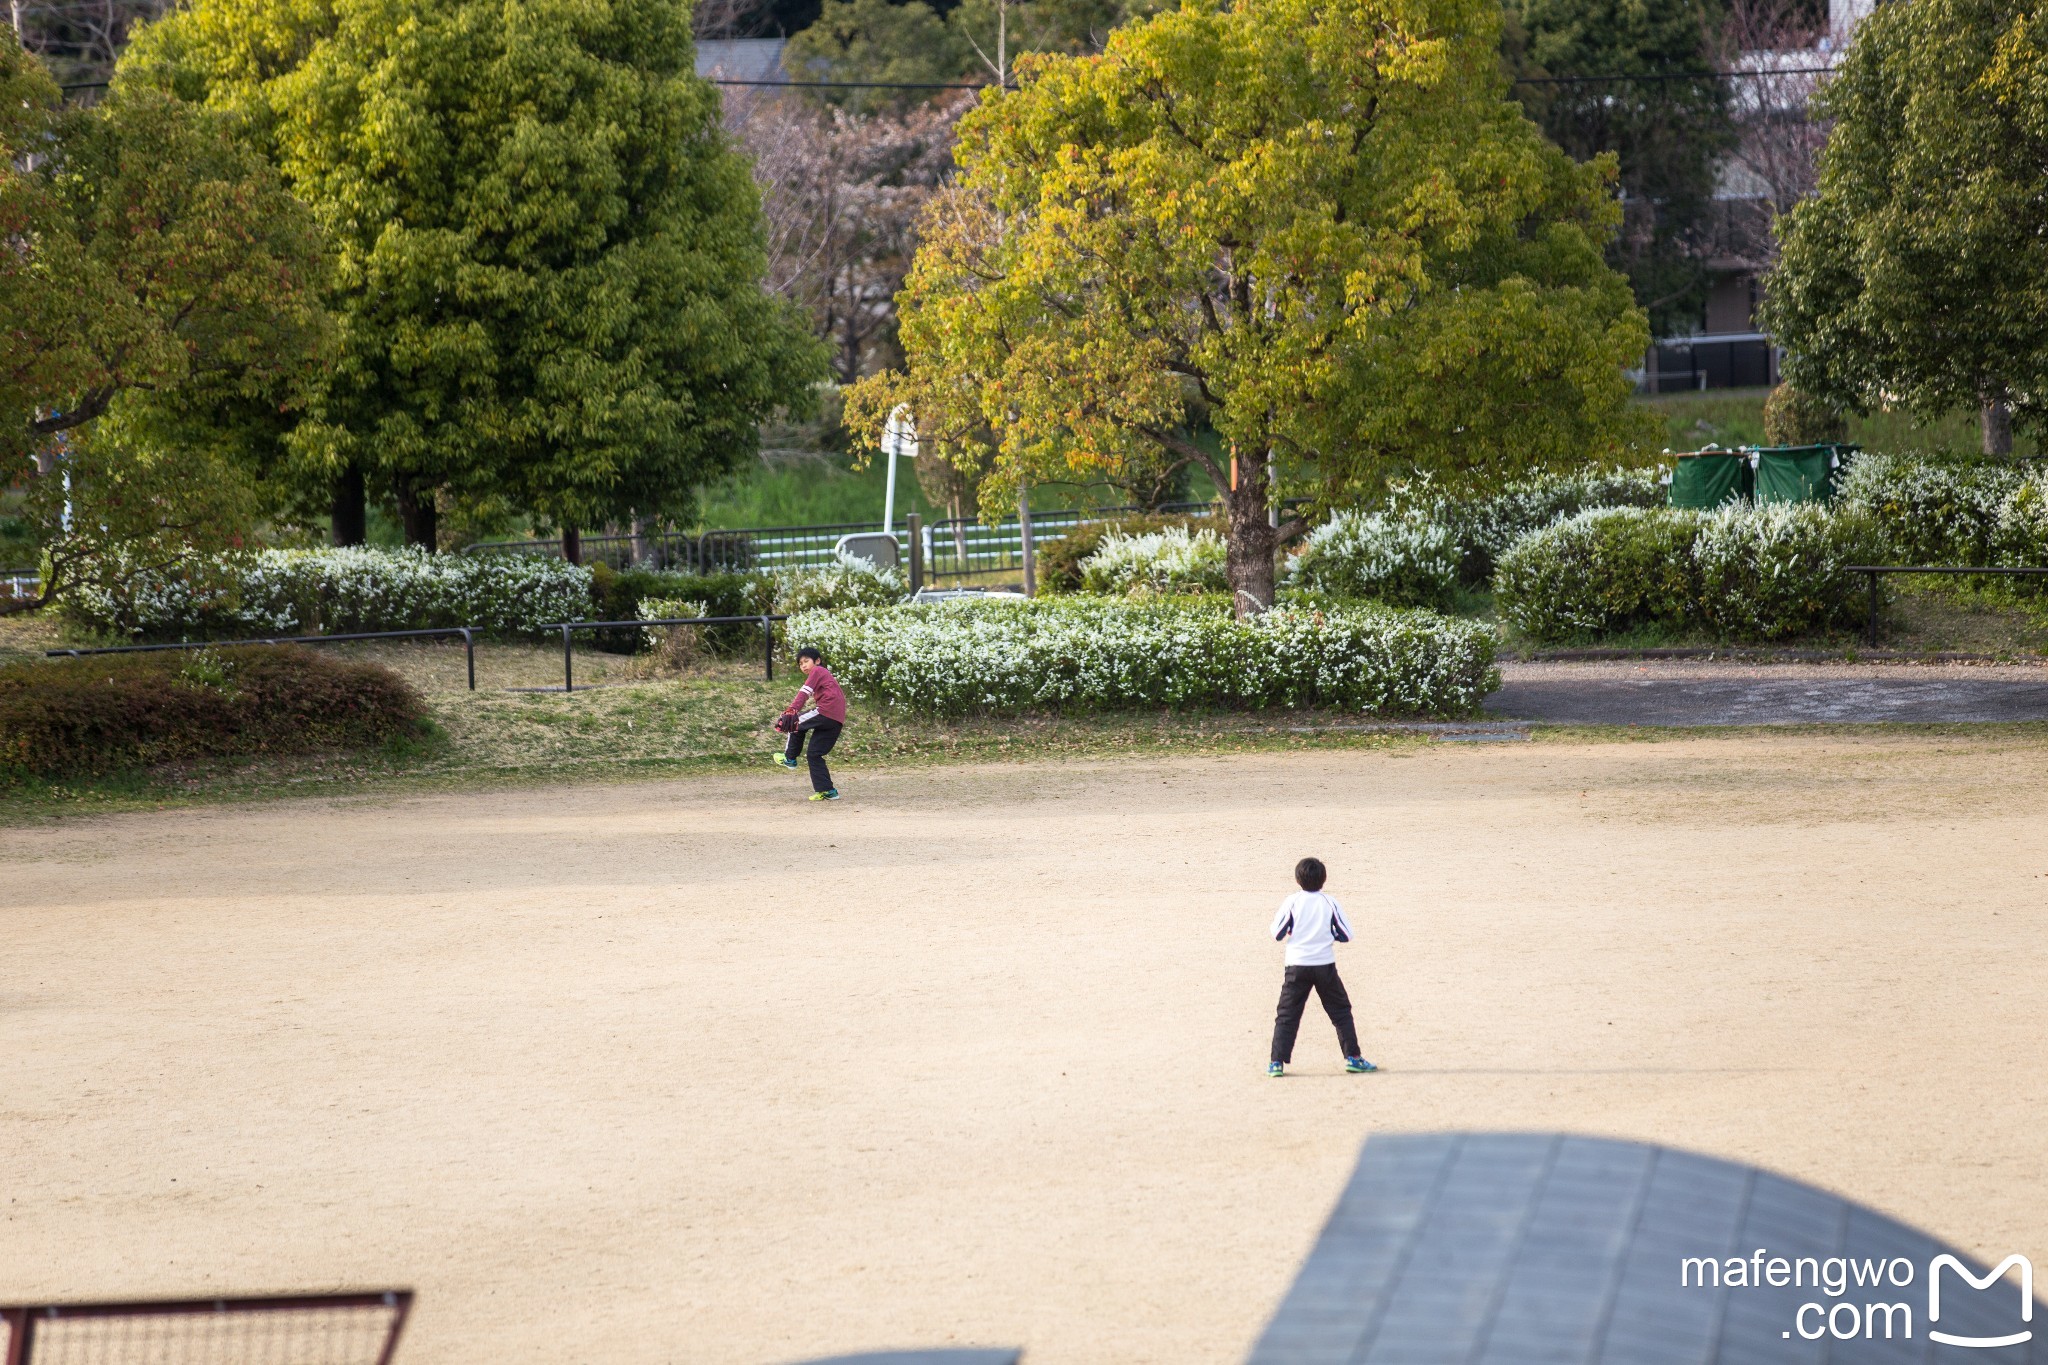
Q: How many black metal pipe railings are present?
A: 3